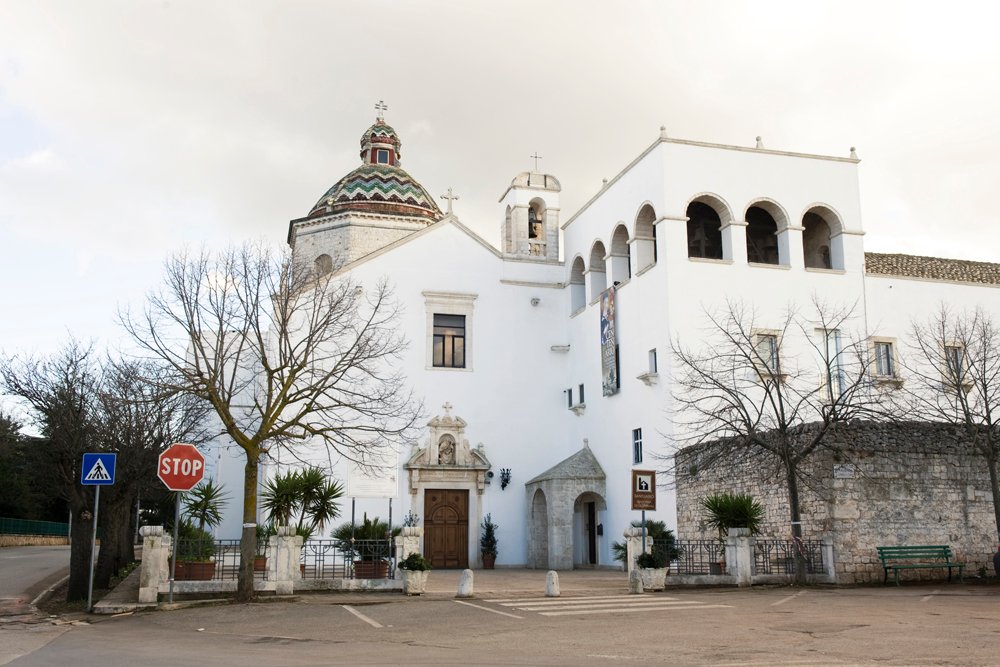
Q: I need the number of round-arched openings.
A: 12